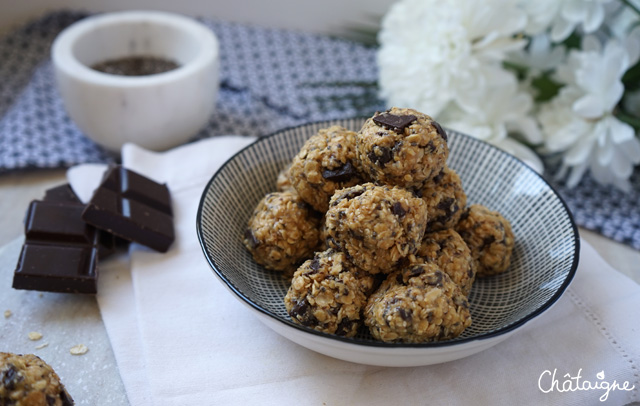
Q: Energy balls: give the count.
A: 11